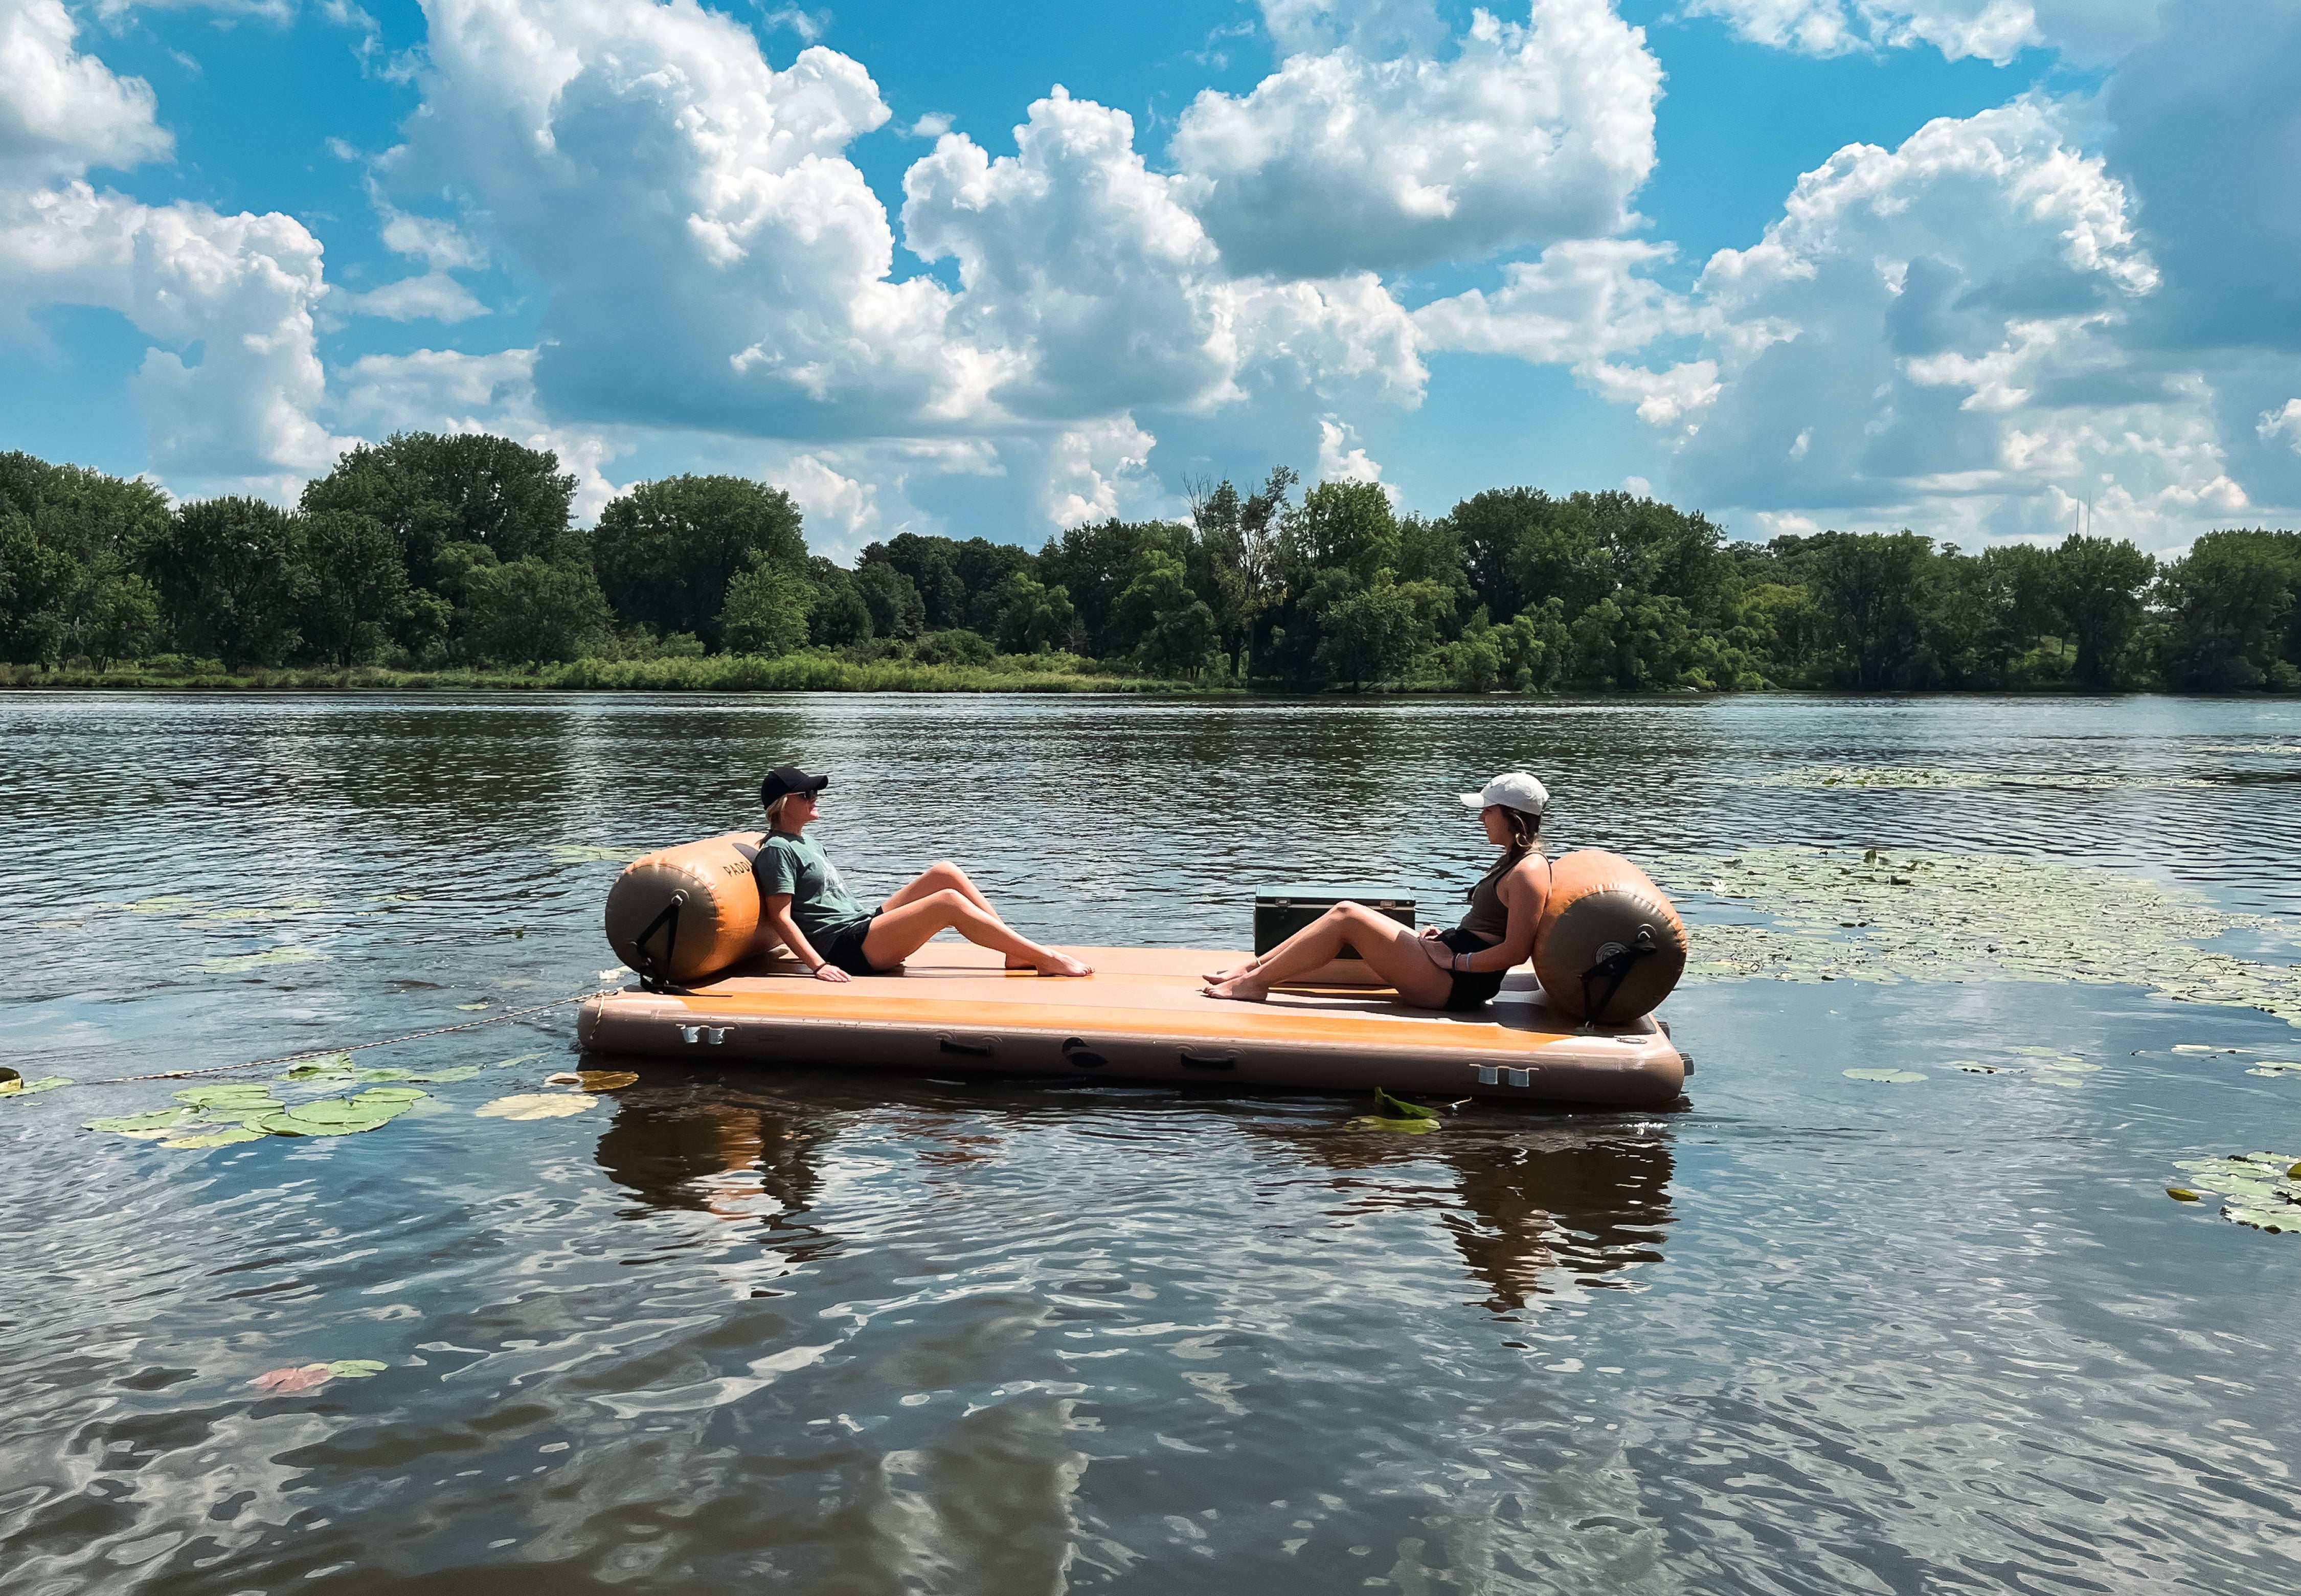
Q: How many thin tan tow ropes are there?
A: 1